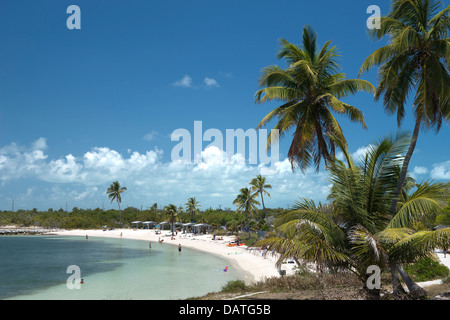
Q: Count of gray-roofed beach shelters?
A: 6